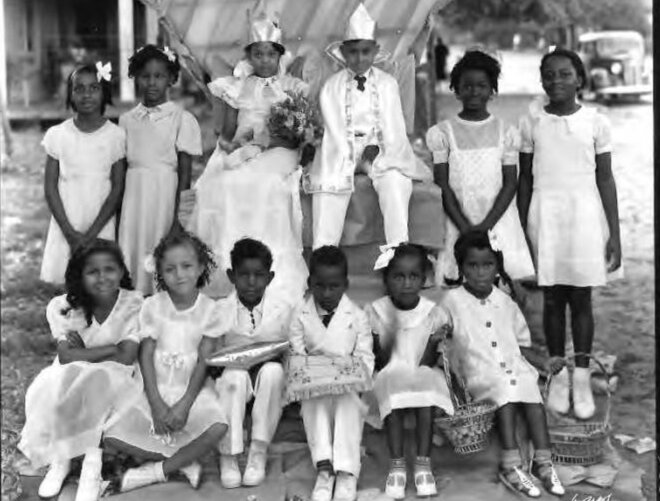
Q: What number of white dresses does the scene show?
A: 9